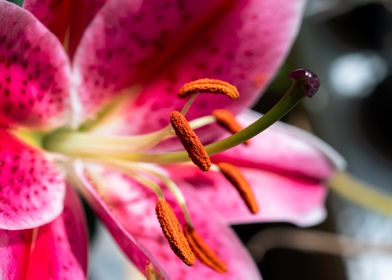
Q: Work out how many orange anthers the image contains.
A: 6